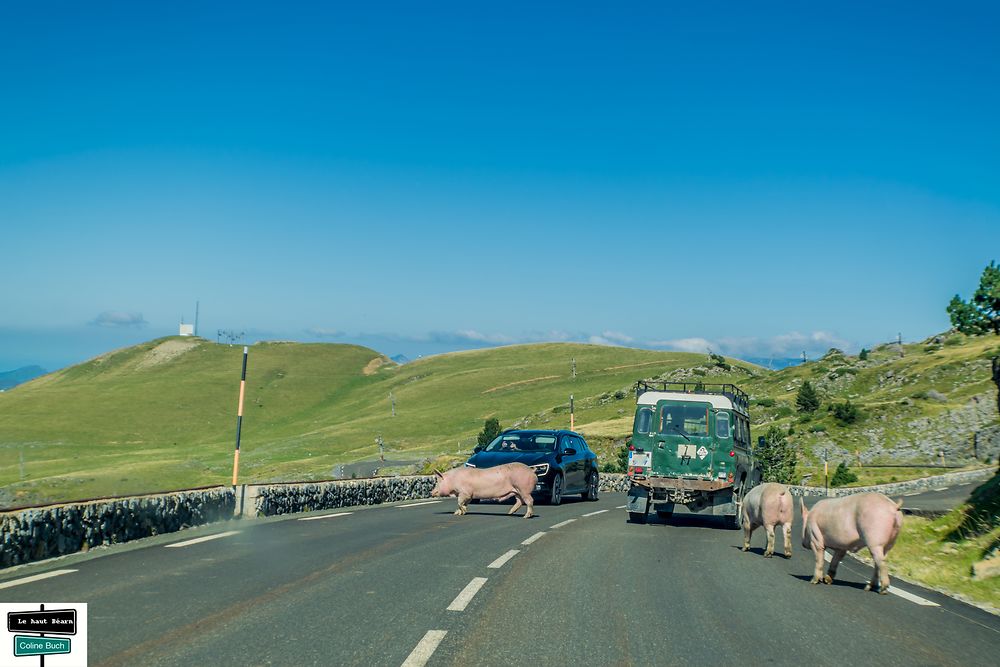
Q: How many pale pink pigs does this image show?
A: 3